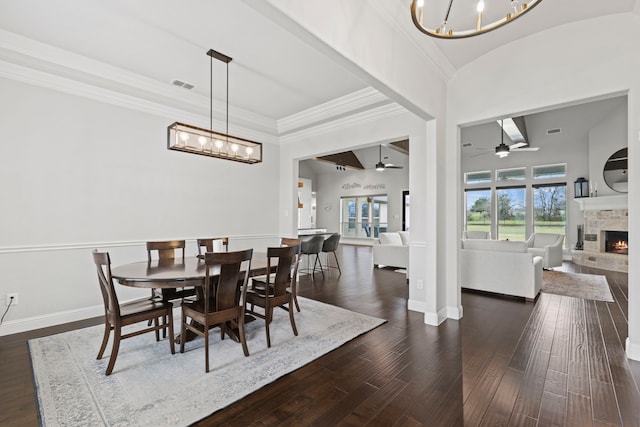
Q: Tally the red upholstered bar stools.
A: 0